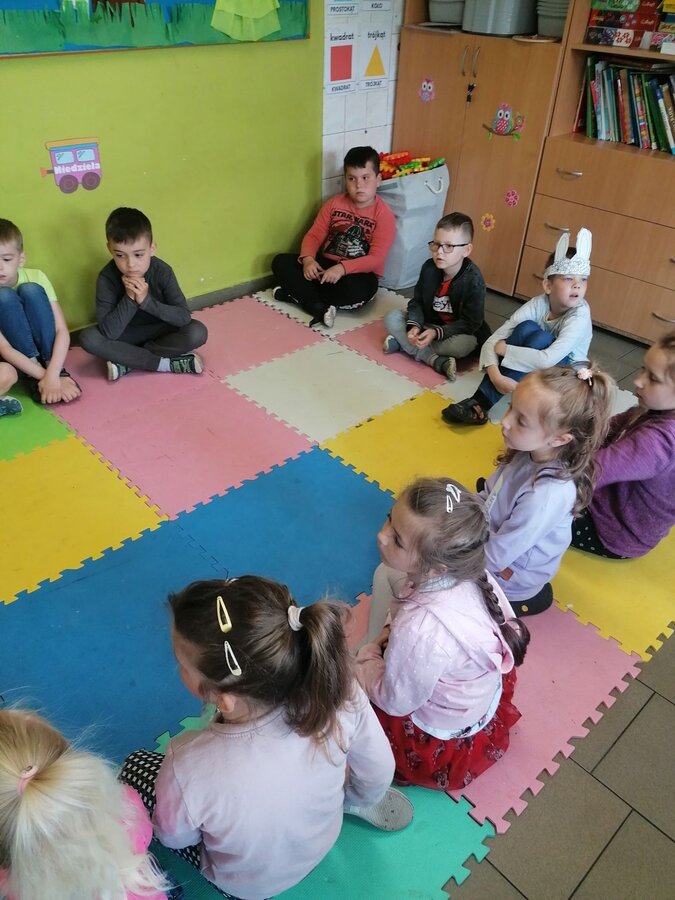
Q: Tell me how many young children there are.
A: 10